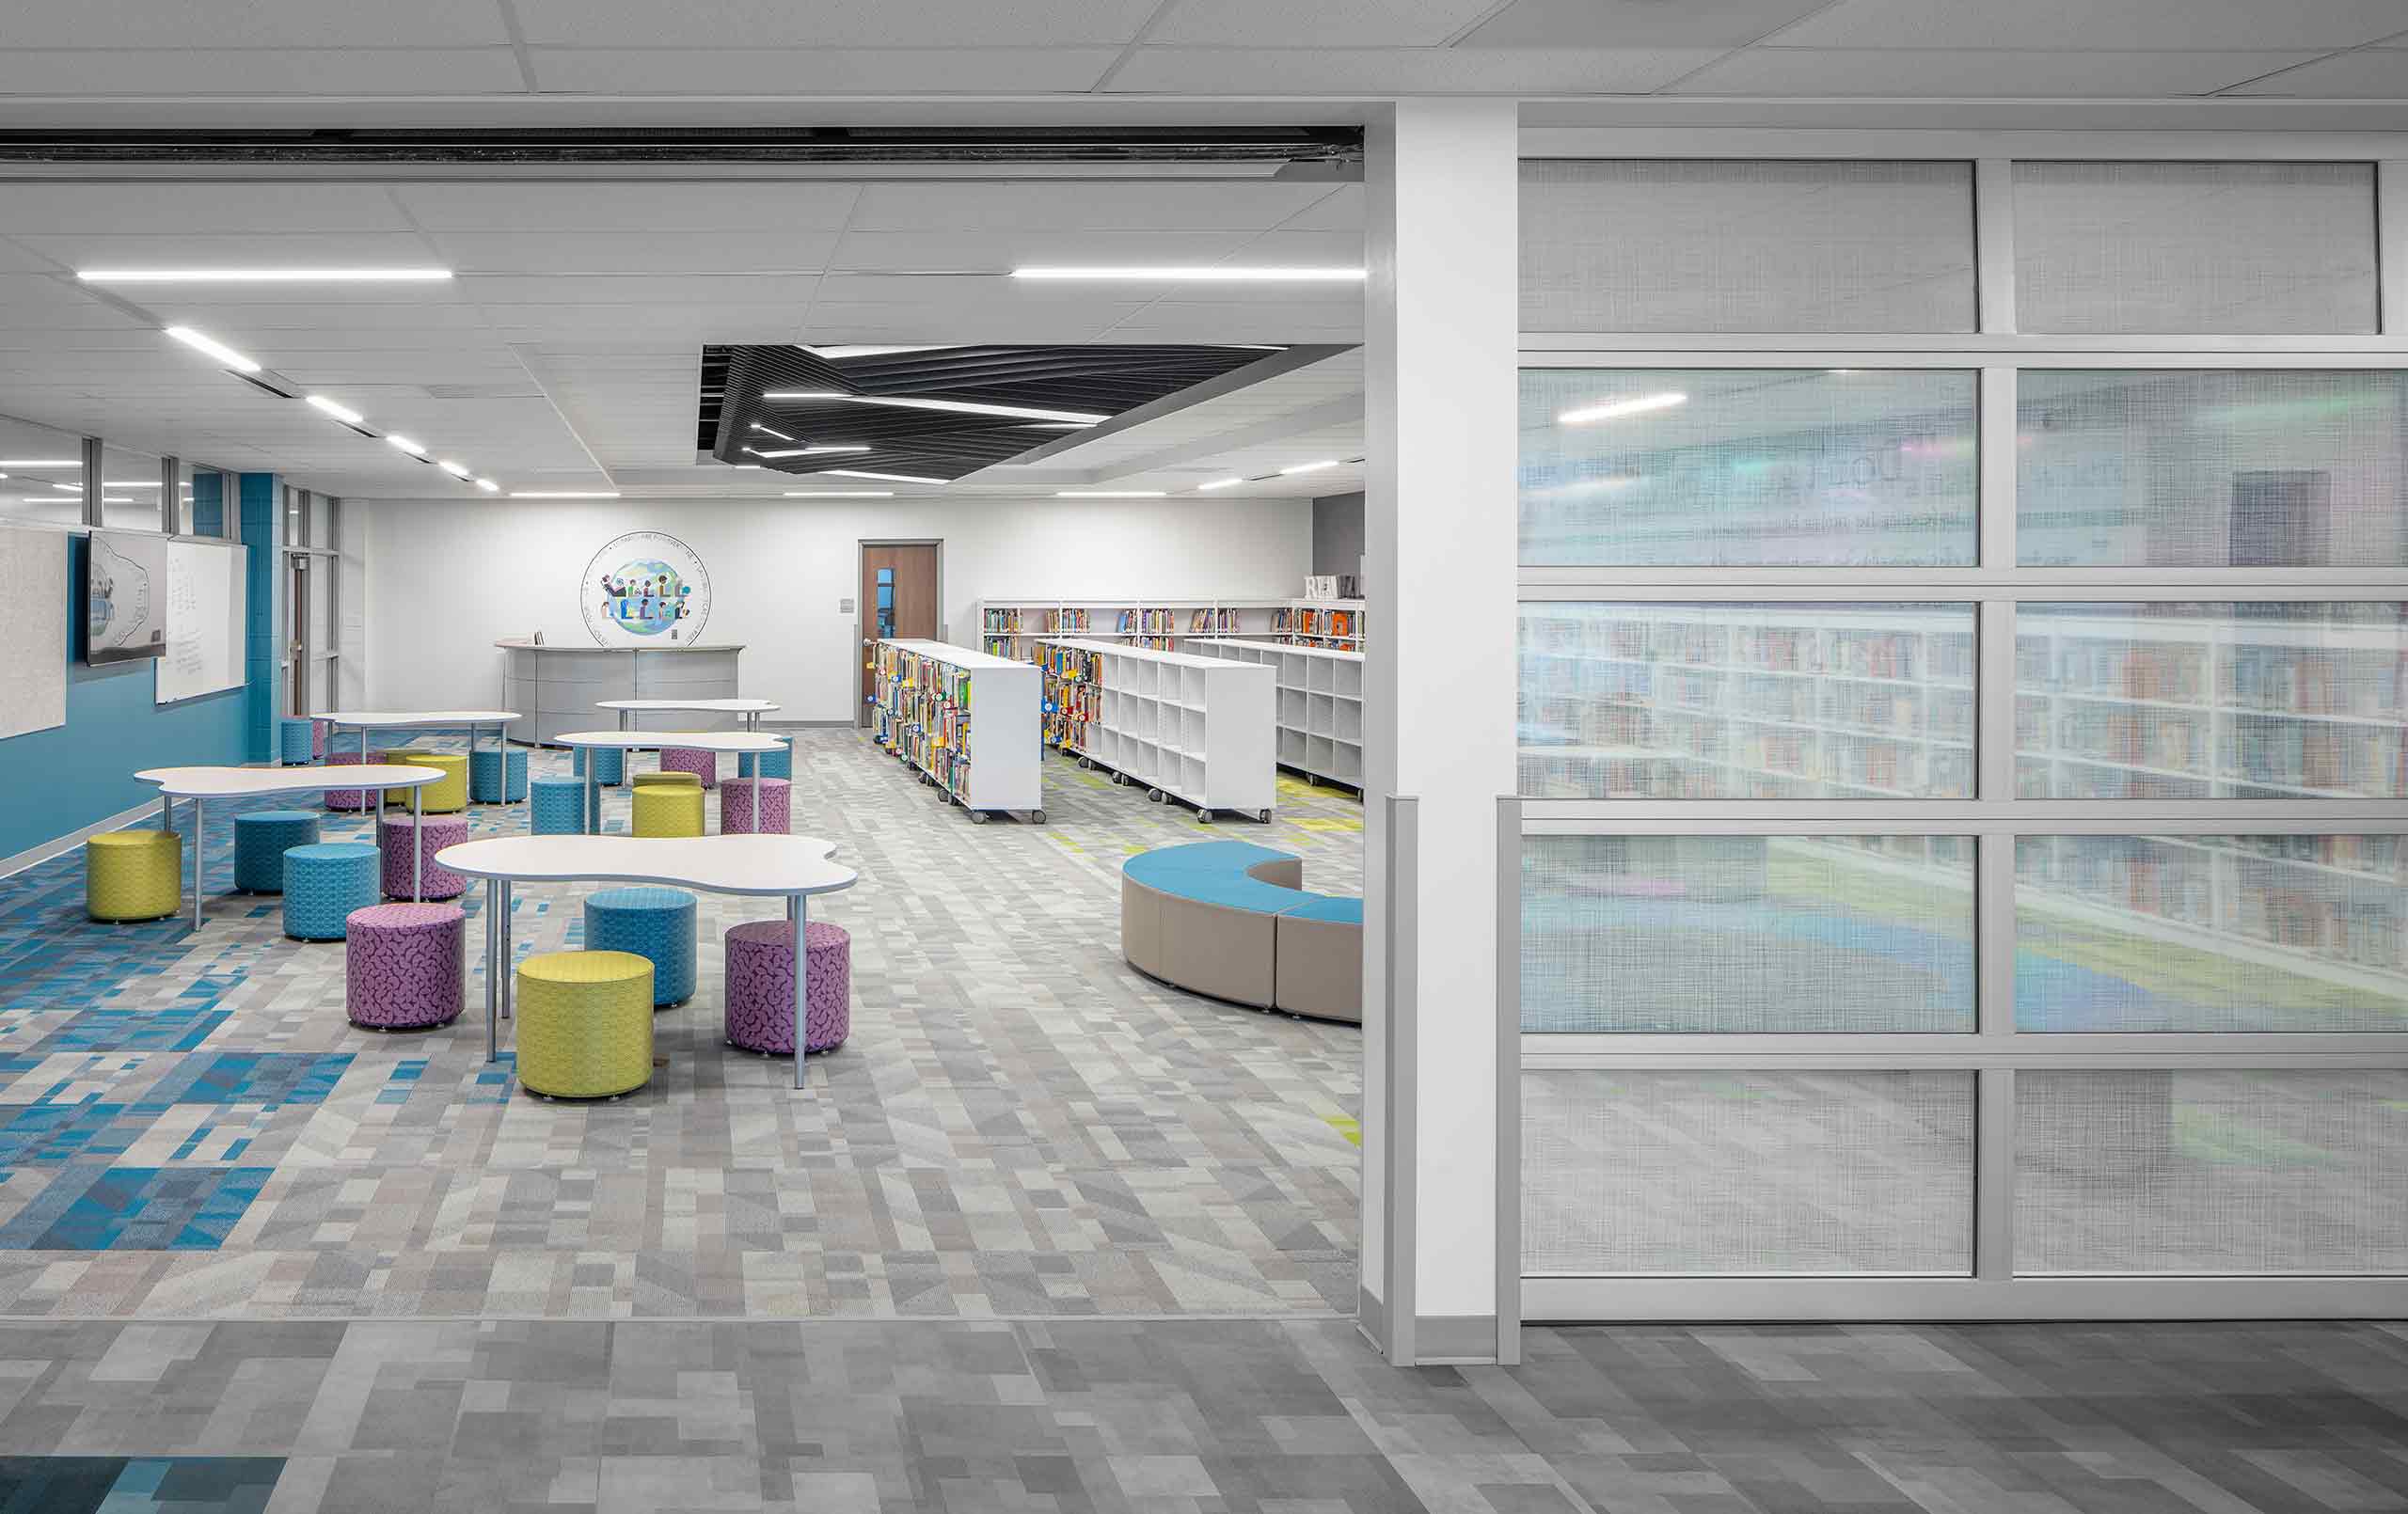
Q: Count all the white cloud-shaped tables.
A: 5